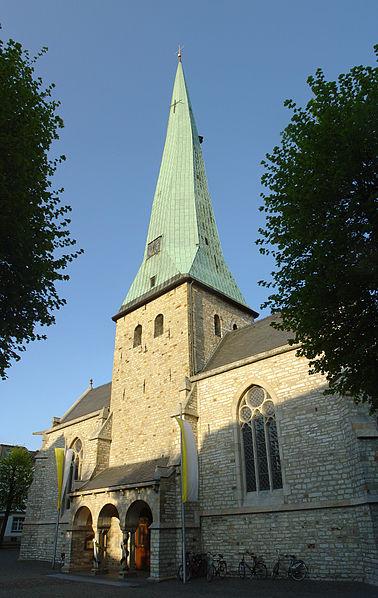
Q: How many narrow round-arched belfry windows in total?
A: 4